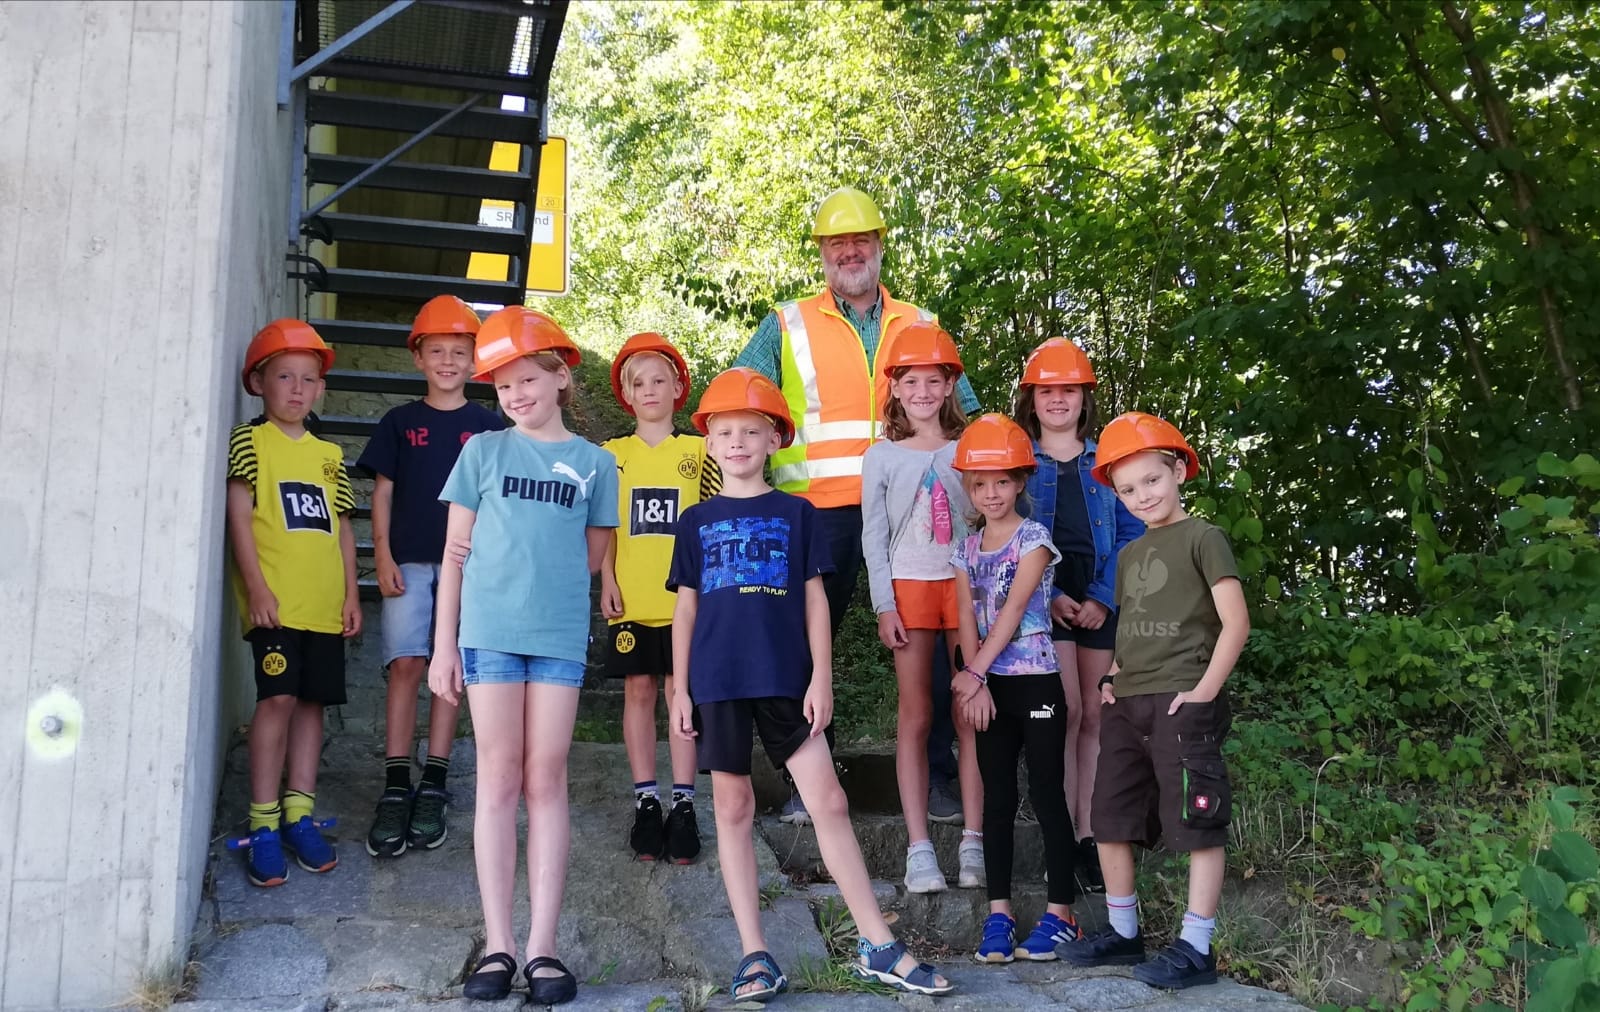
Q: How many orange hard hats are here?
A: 9